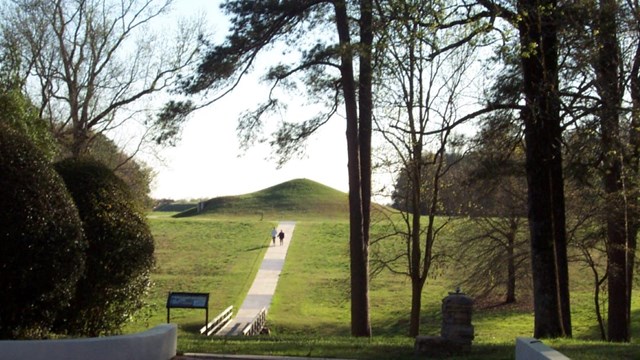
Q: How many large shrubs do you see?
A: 2